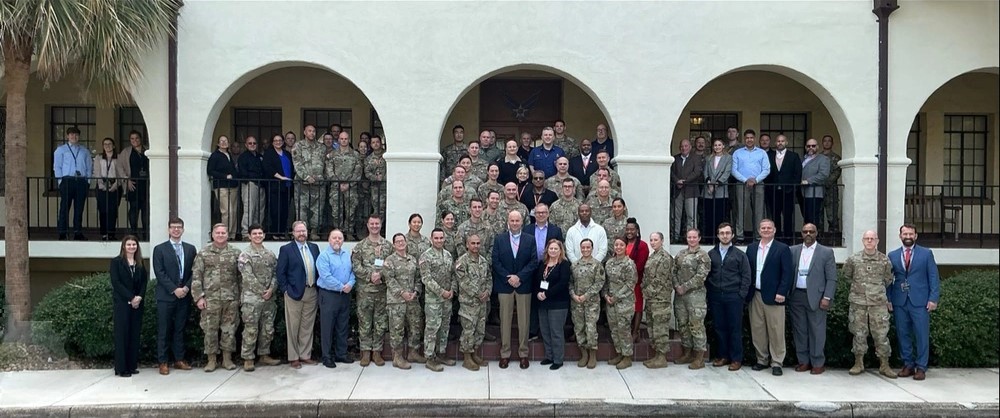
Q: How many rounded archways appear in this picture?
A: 5